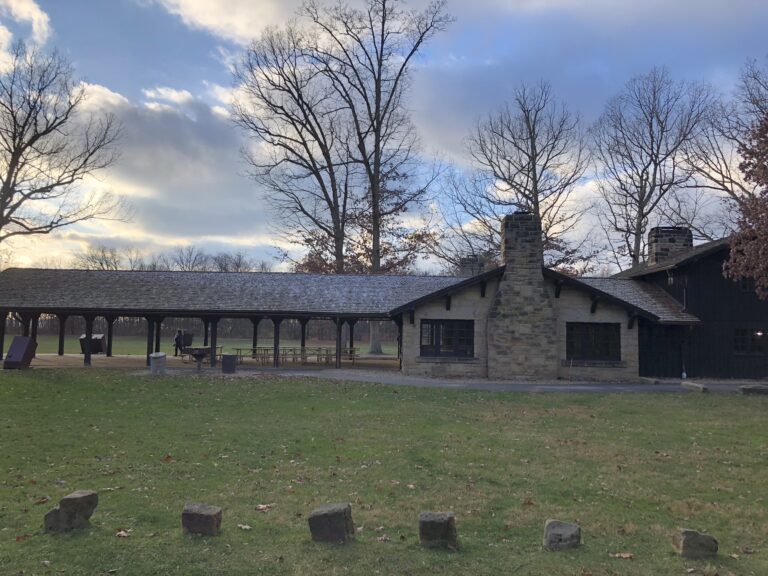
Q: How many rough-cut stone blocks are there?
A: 6